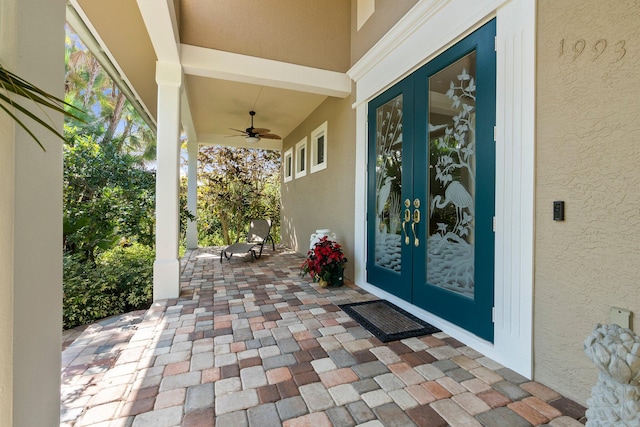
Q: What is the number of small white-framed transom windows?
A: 3